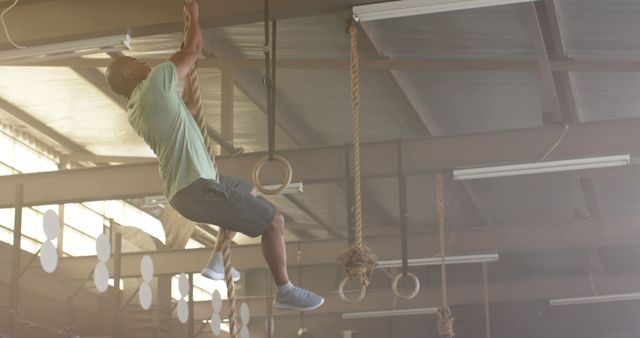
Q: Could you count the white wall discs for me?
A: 12